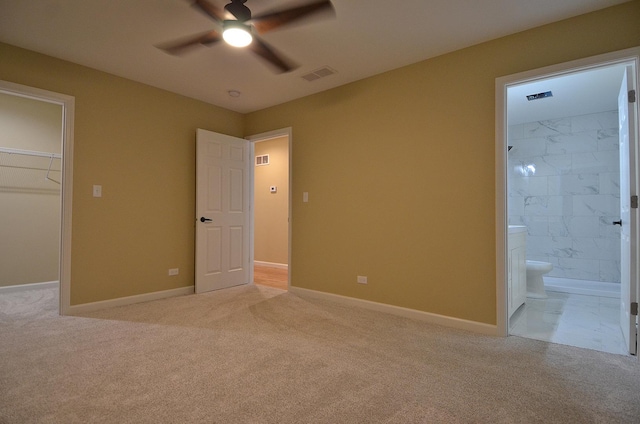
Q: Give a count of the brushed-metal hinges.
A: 3